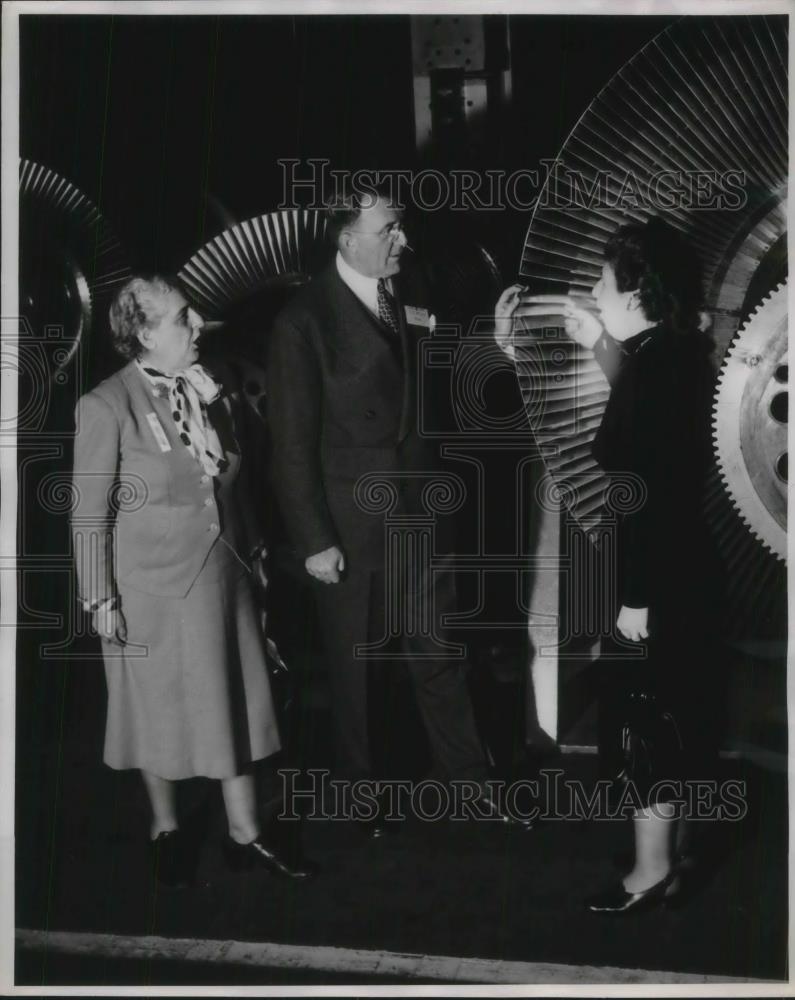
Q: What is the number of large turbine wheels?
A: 3